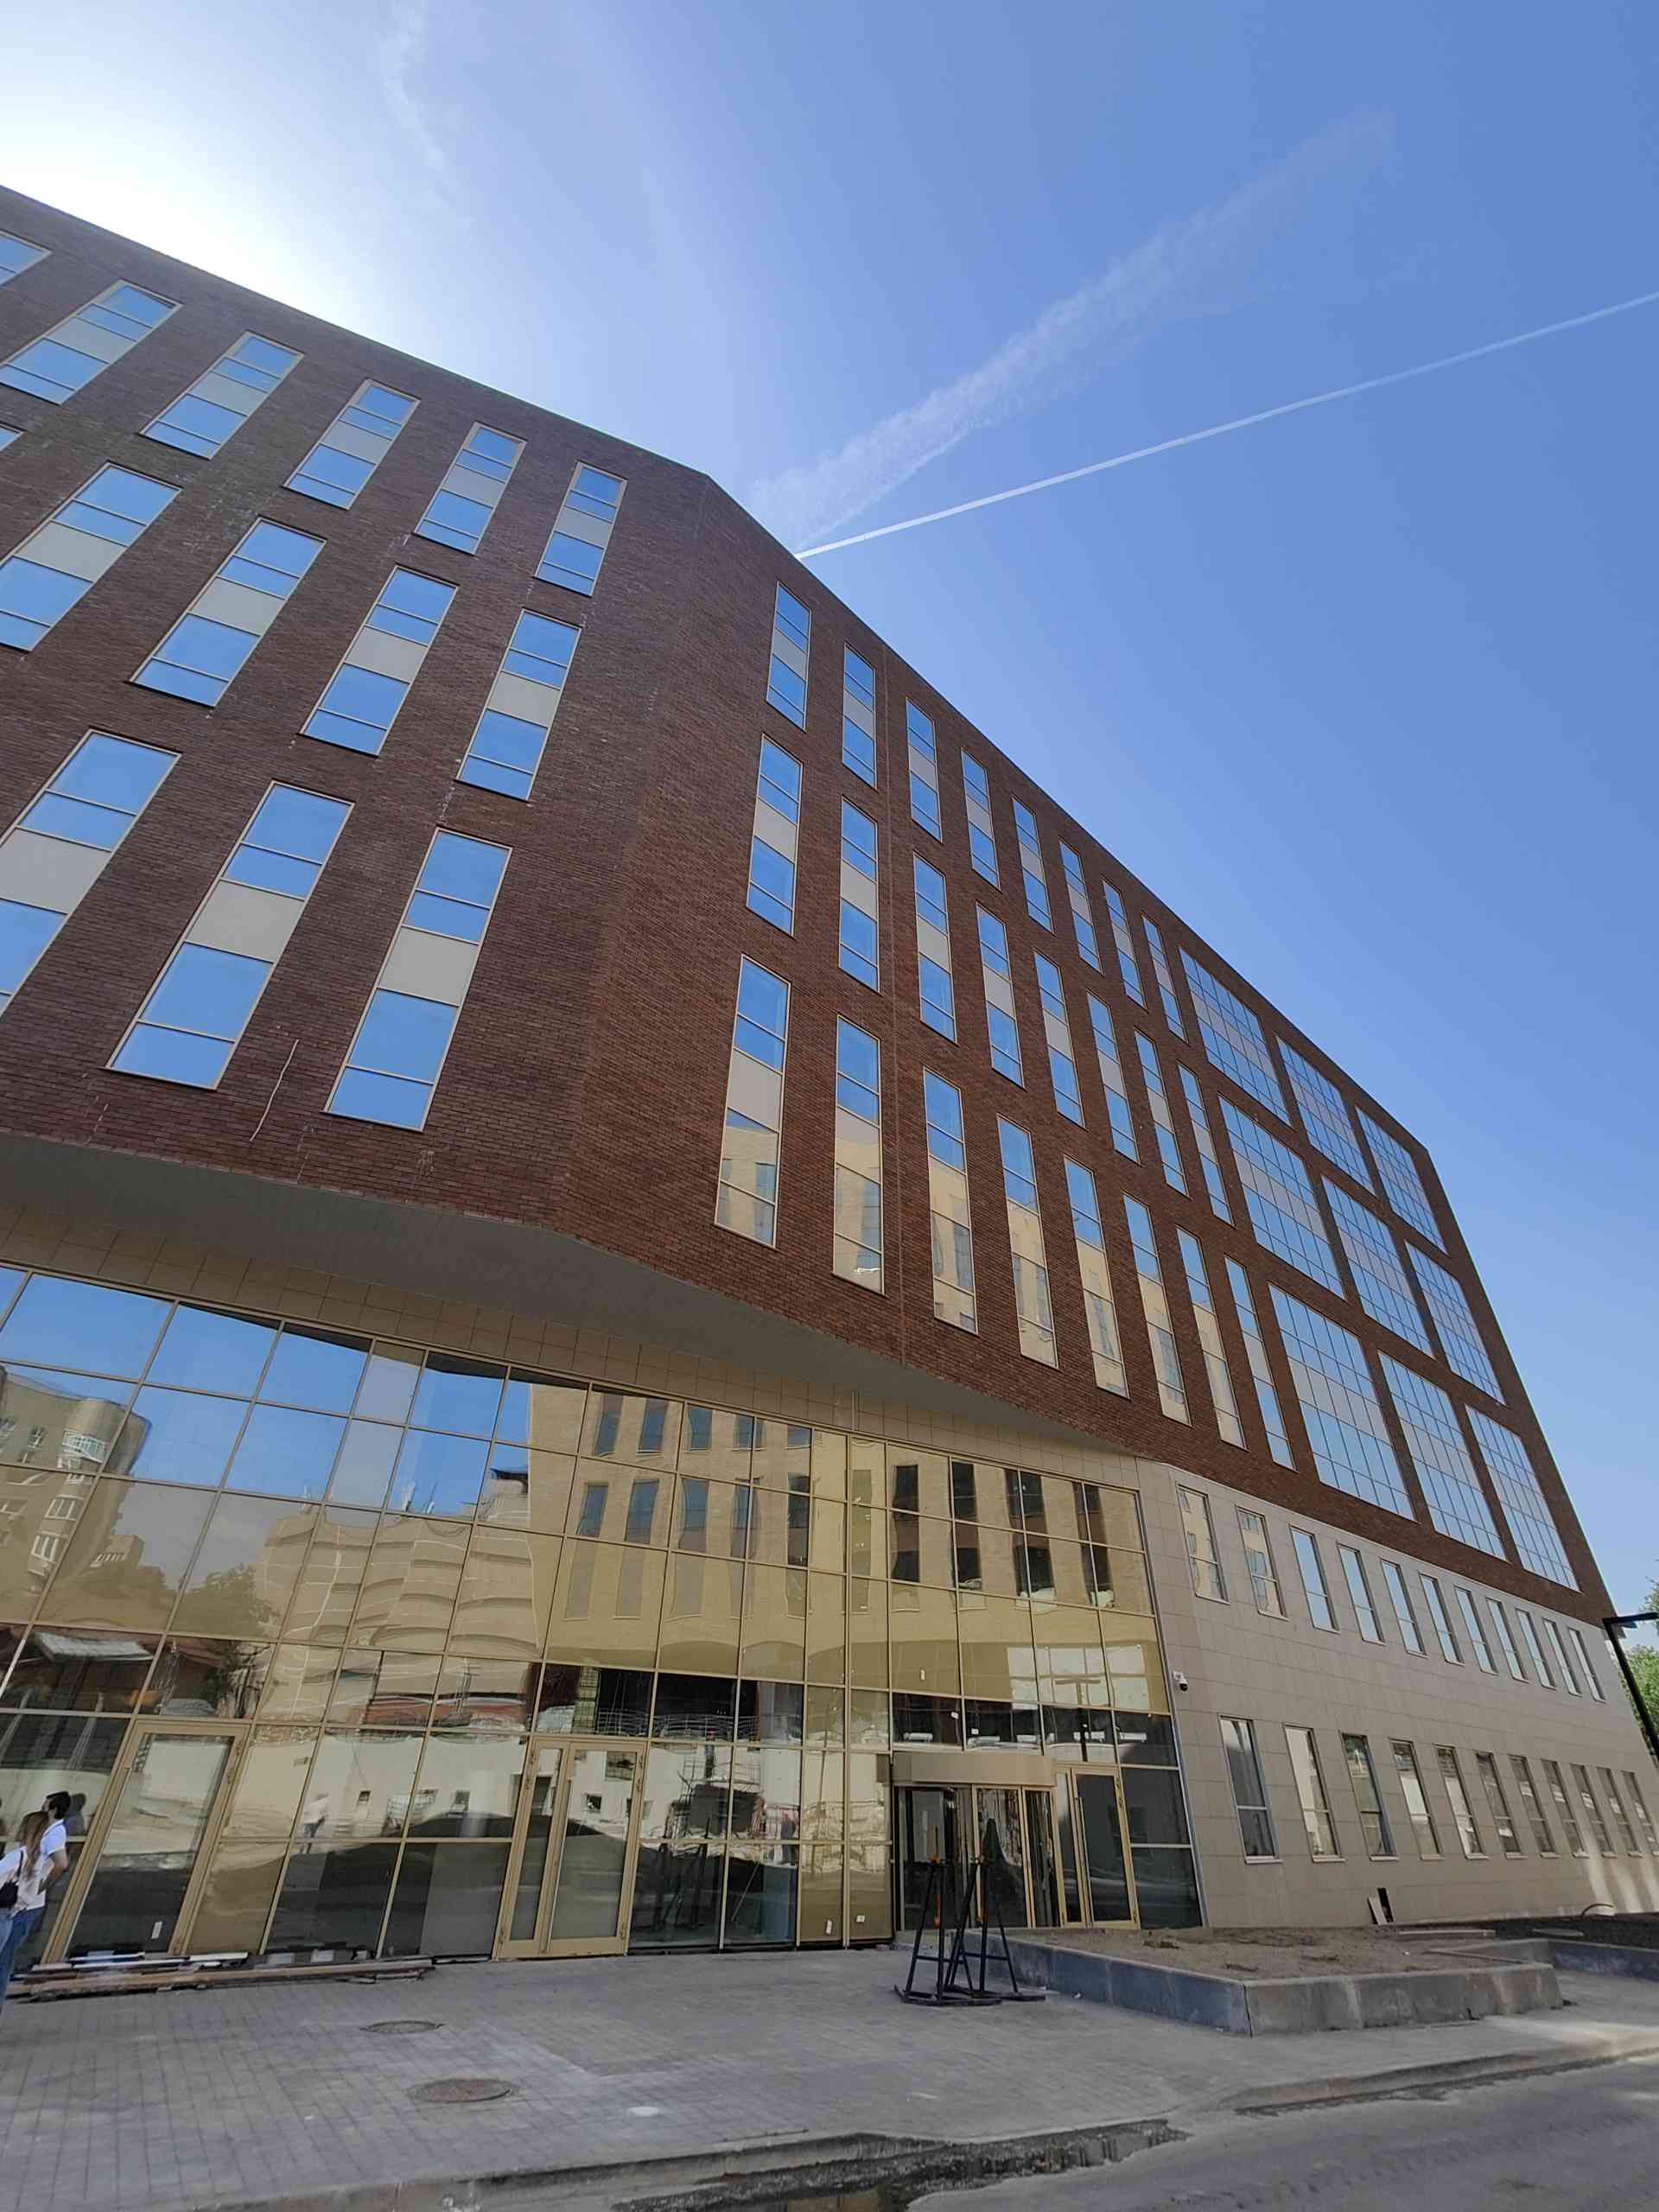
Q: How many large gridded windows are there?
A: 9